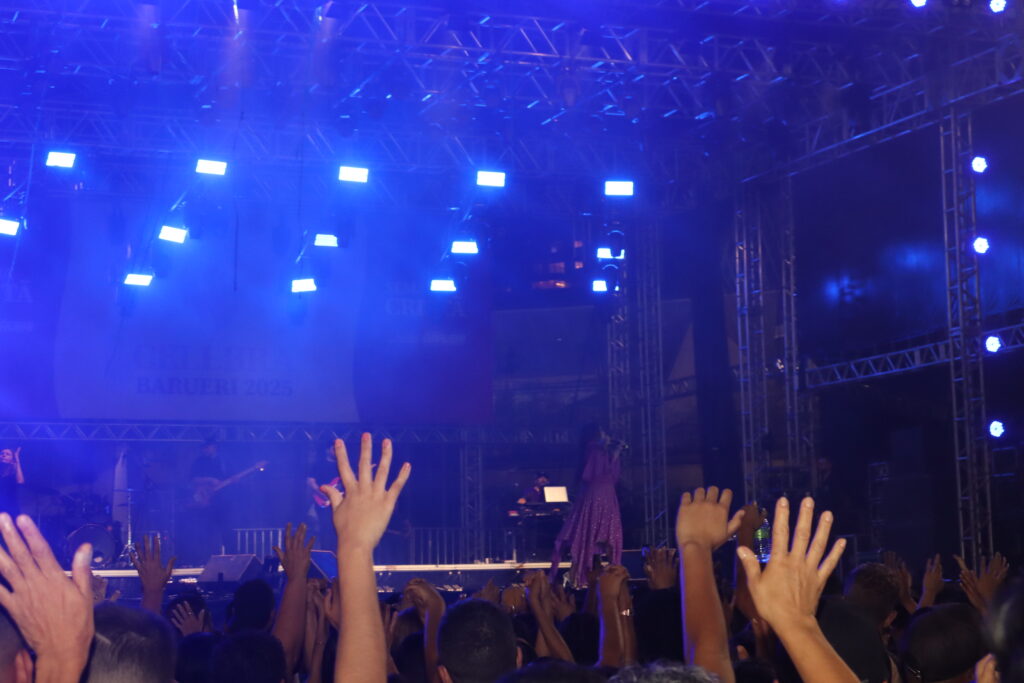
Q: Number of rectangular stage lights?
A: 14